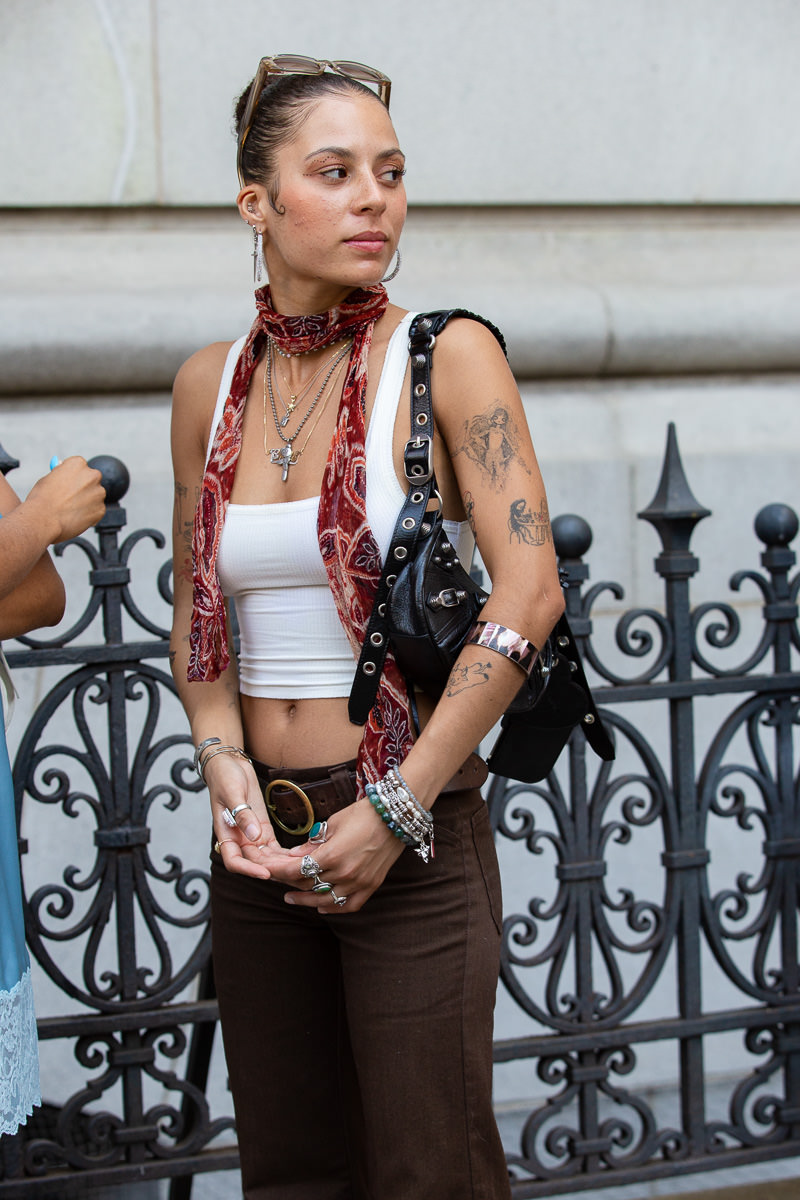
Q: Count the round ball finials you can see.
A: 3